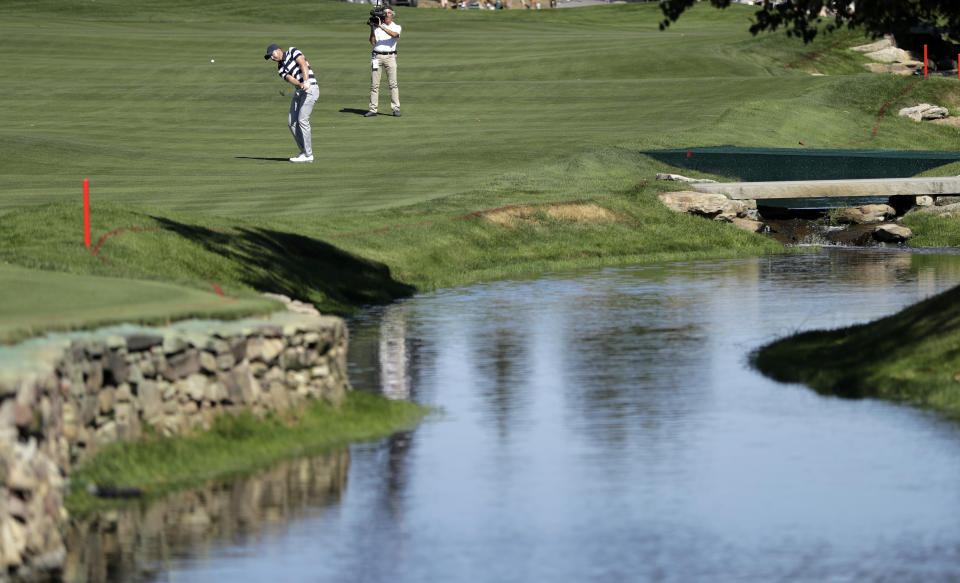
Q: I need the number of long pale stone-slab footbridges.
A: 1